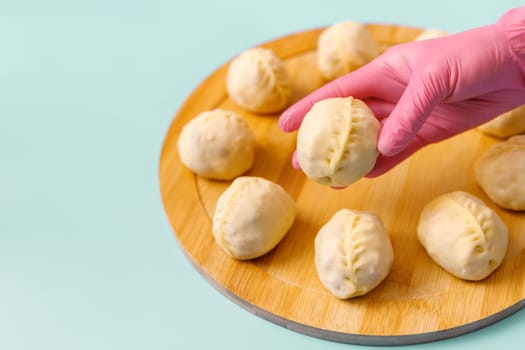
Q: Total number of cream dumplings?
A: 10